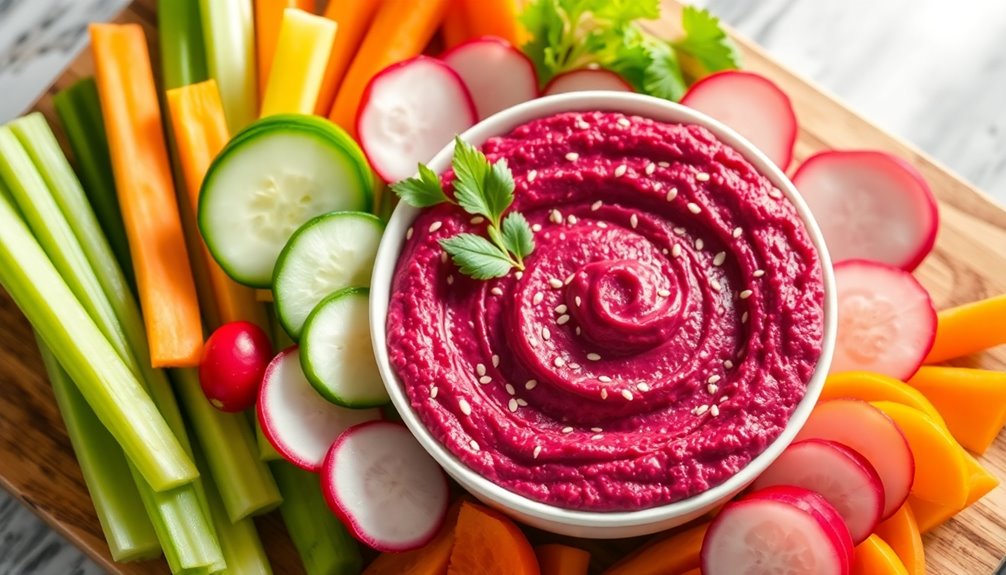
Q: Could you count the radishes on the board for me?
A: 12